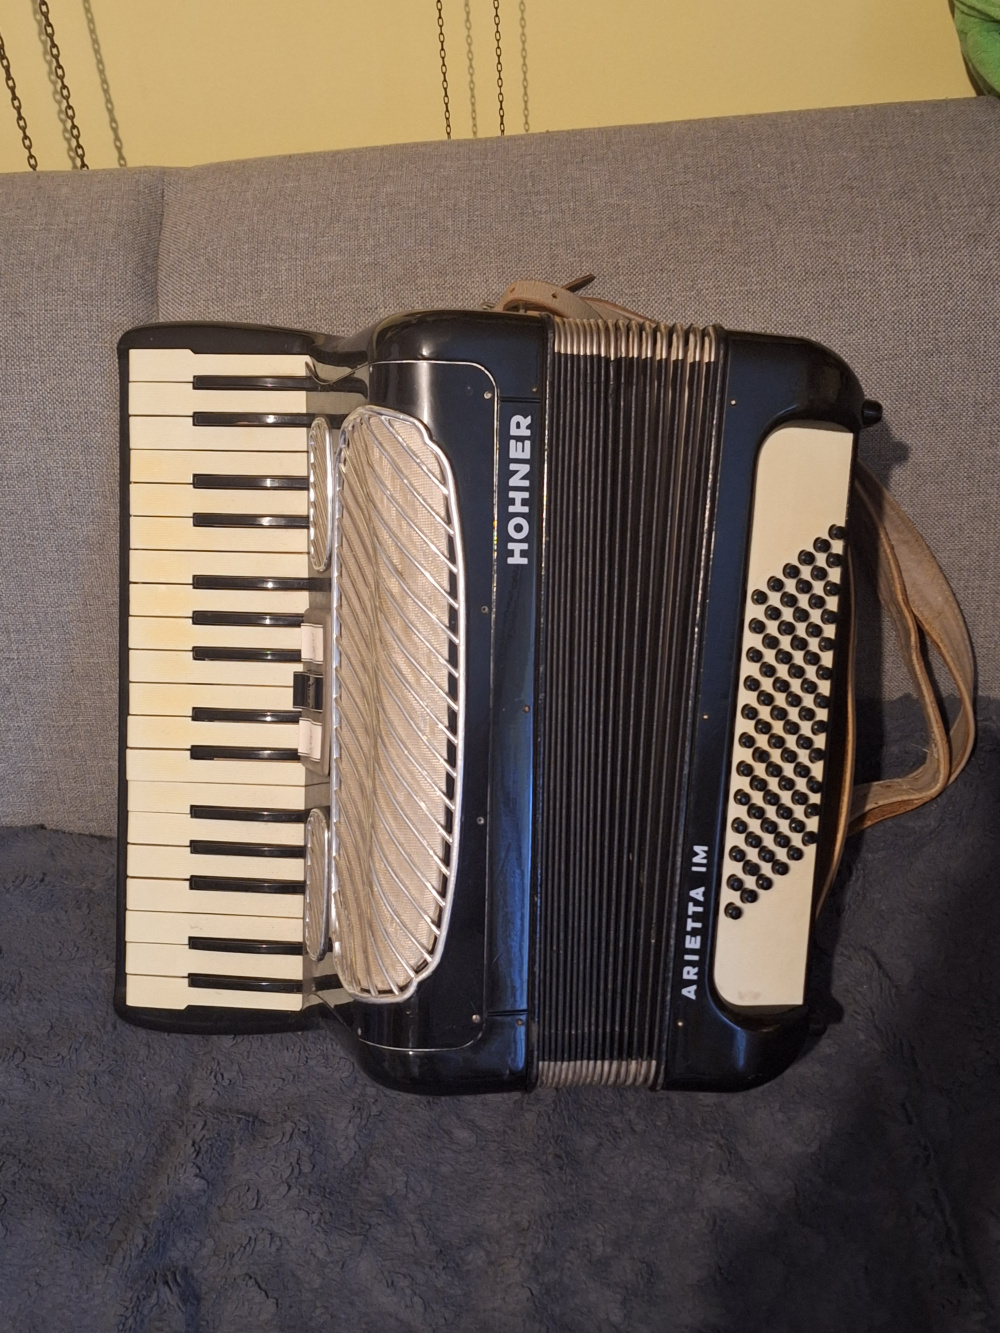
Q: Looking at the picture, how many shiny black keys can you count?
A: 14